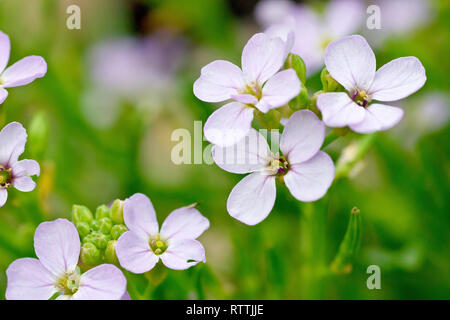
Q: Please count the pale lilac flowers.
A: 7